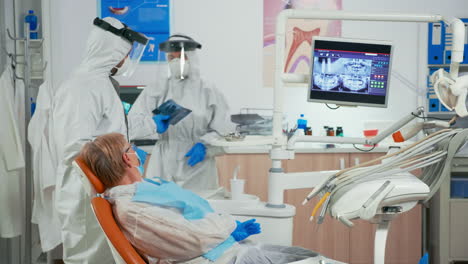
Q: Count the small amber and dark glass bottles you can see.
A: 3